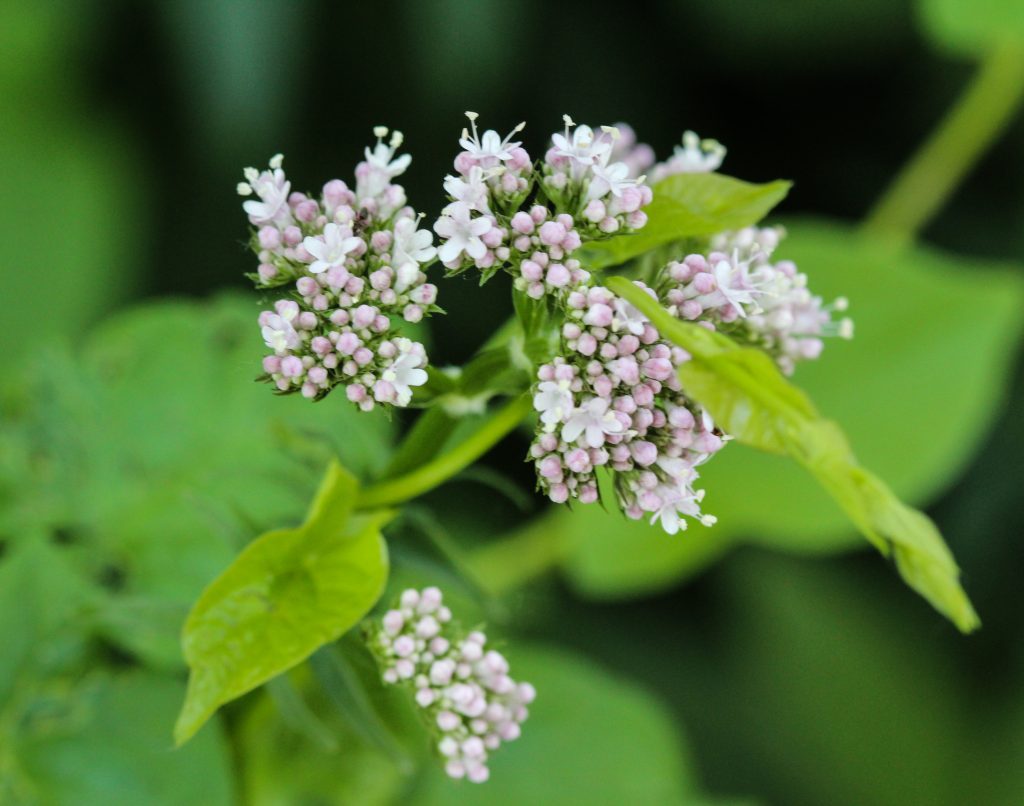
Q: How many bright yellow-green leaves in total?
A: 3